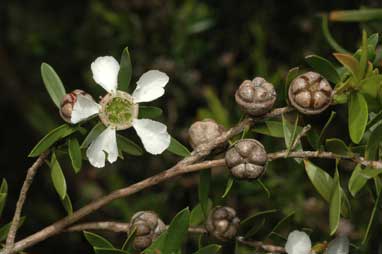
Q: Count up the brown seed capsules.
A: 7